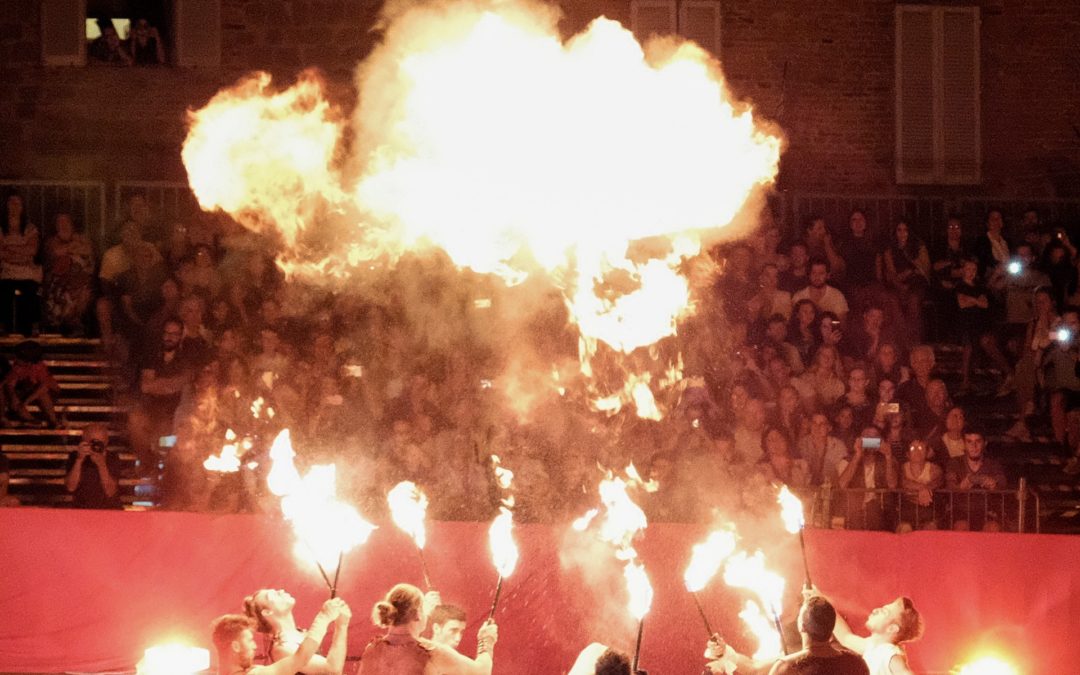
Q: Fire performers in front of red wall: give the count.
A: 7